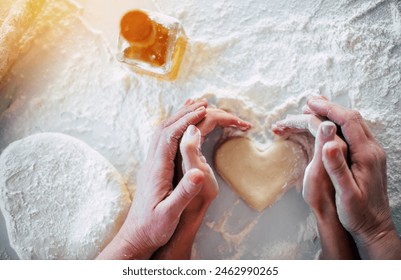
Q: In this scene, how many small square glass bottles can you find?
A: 1